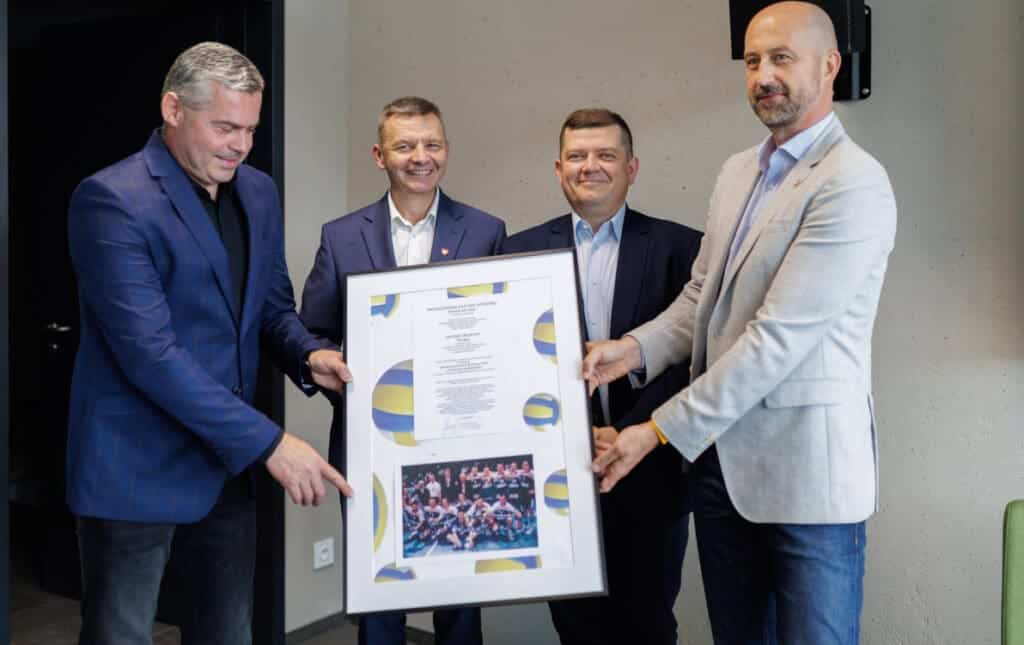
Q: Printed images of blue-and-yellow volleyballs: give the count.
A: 9